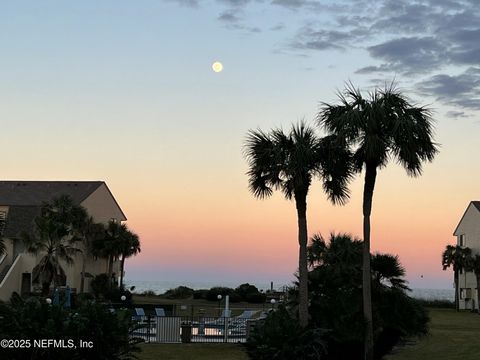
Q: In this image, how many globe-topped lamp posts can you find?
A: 4